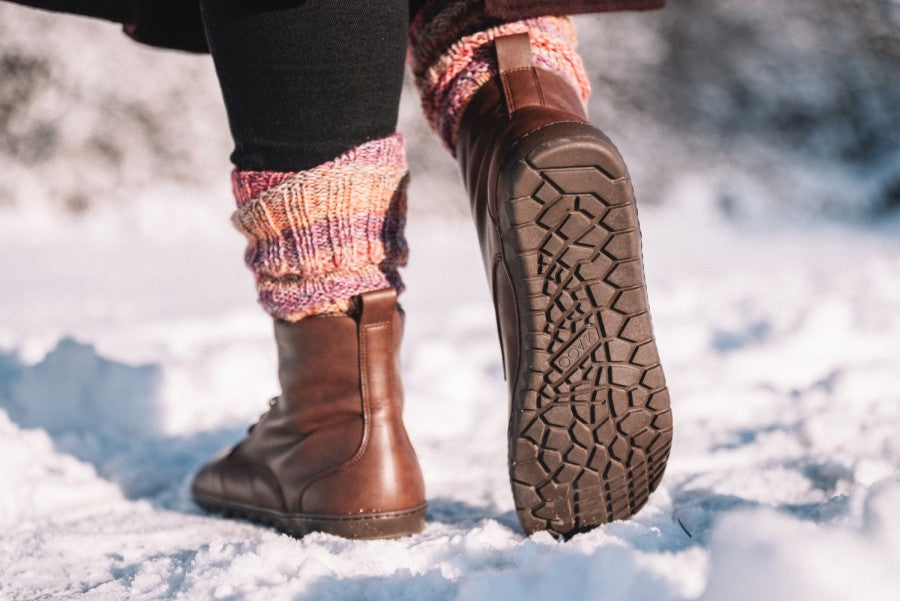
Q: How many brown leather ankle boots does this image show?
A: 2